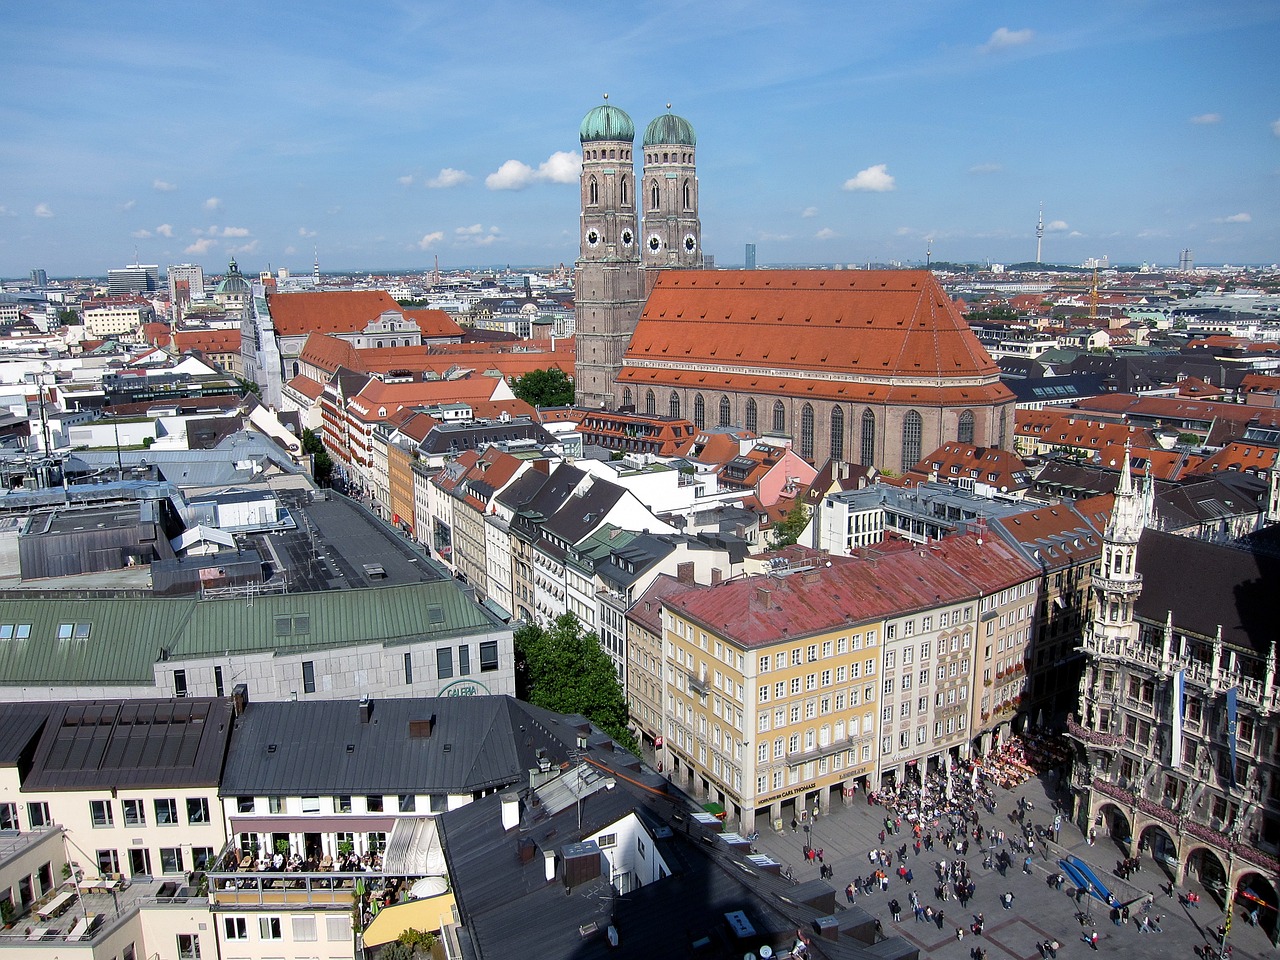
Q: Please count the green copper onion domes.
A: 2